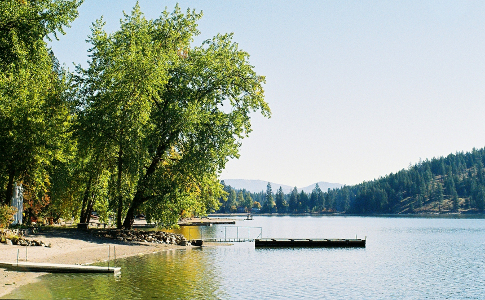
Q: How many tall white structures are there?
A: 1